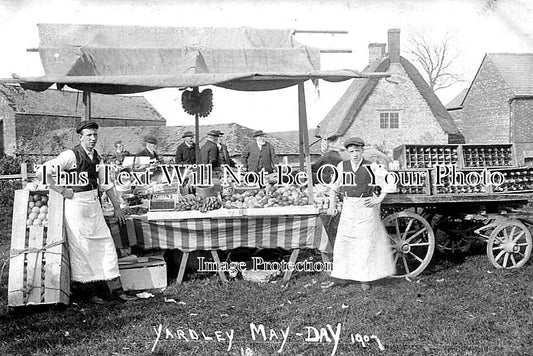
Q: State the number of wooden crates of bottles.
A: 5